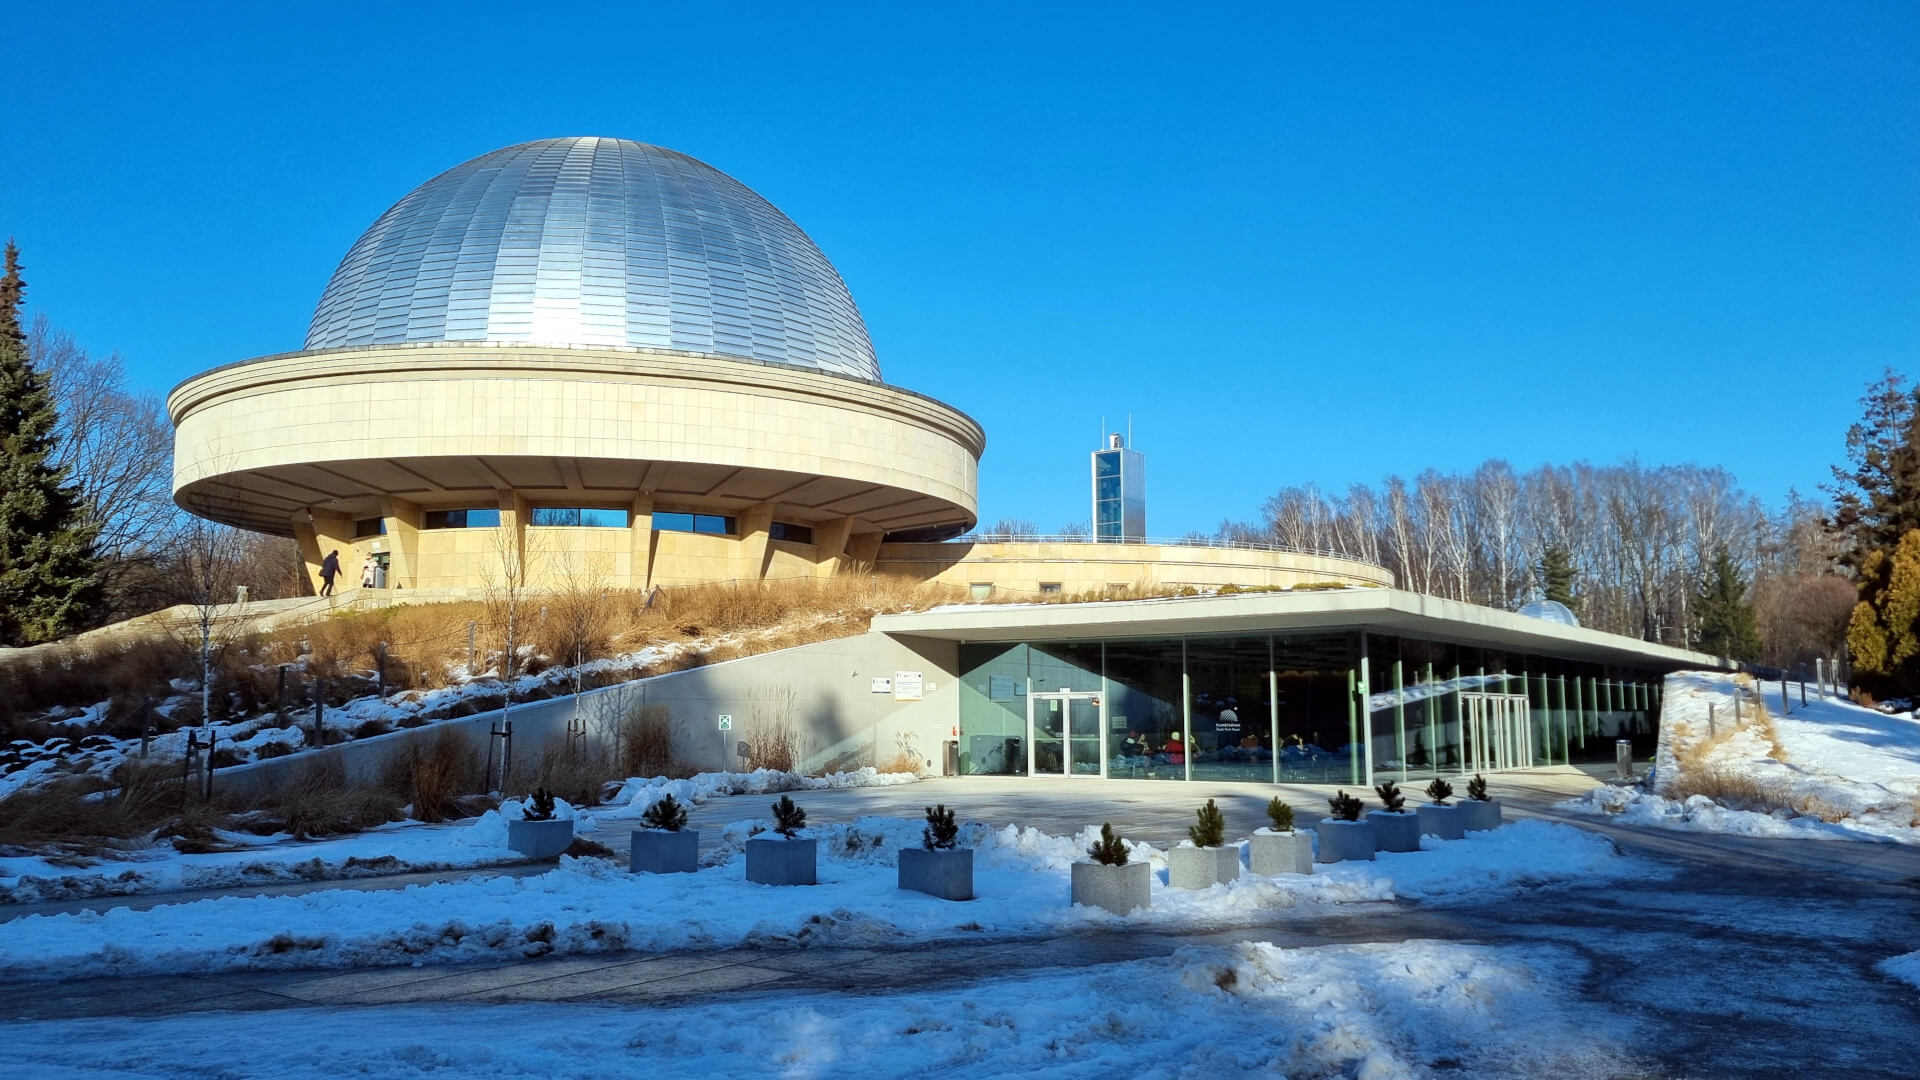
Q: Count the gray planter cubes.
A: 11